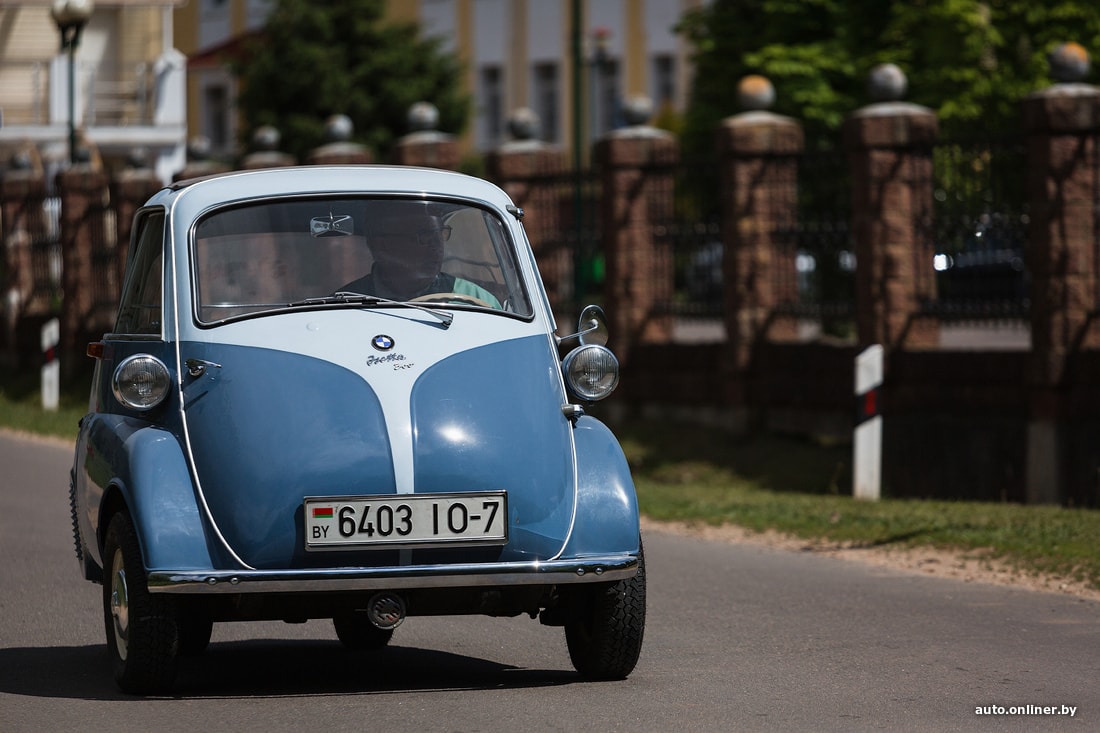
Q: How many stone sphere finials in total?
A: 12